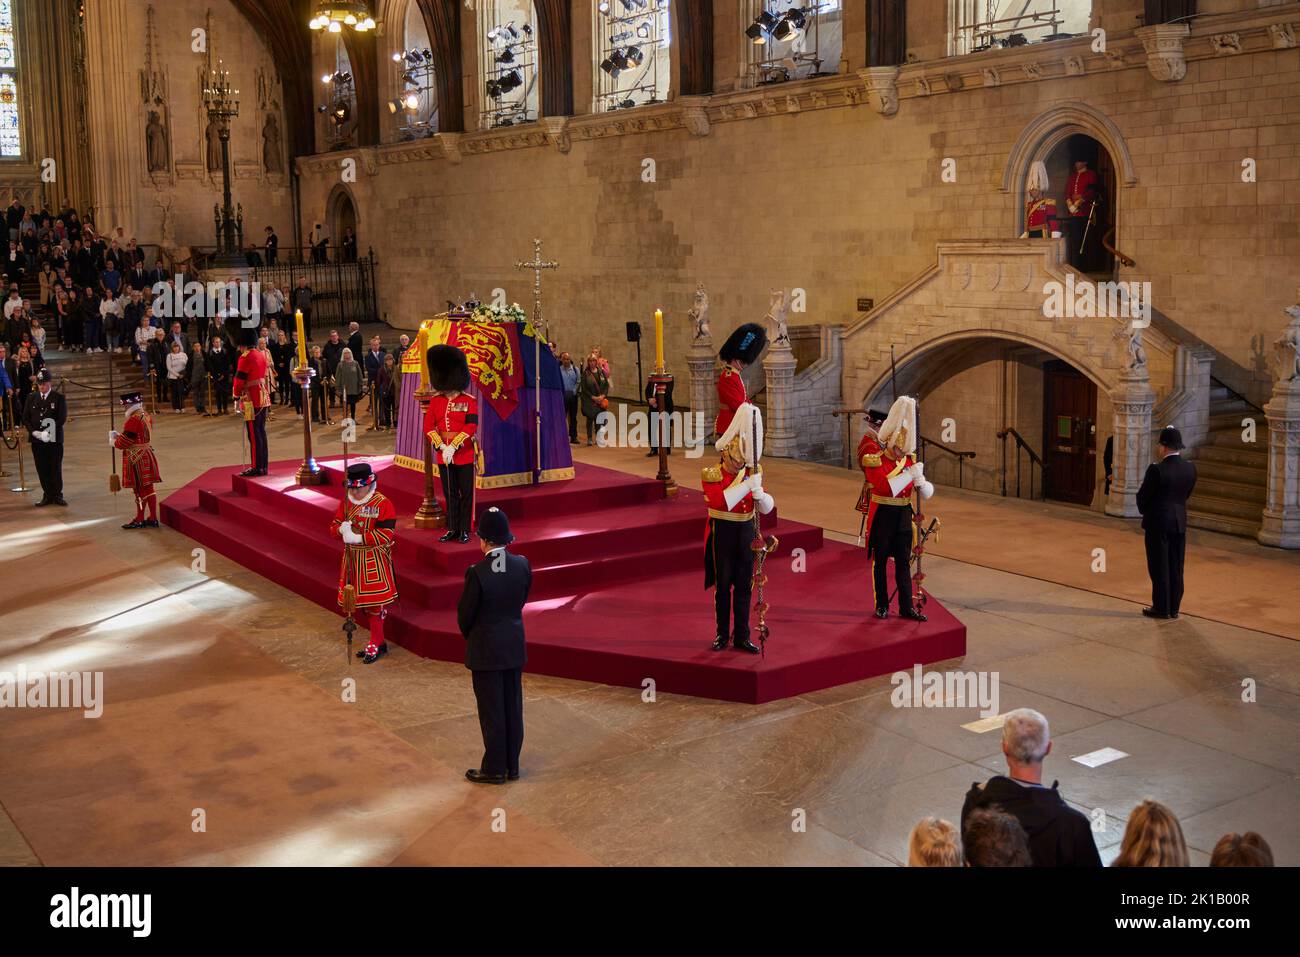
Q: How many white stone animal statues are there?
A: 4